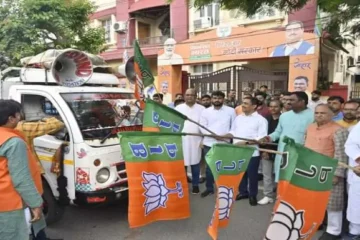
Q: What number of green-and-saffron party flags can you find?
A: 5